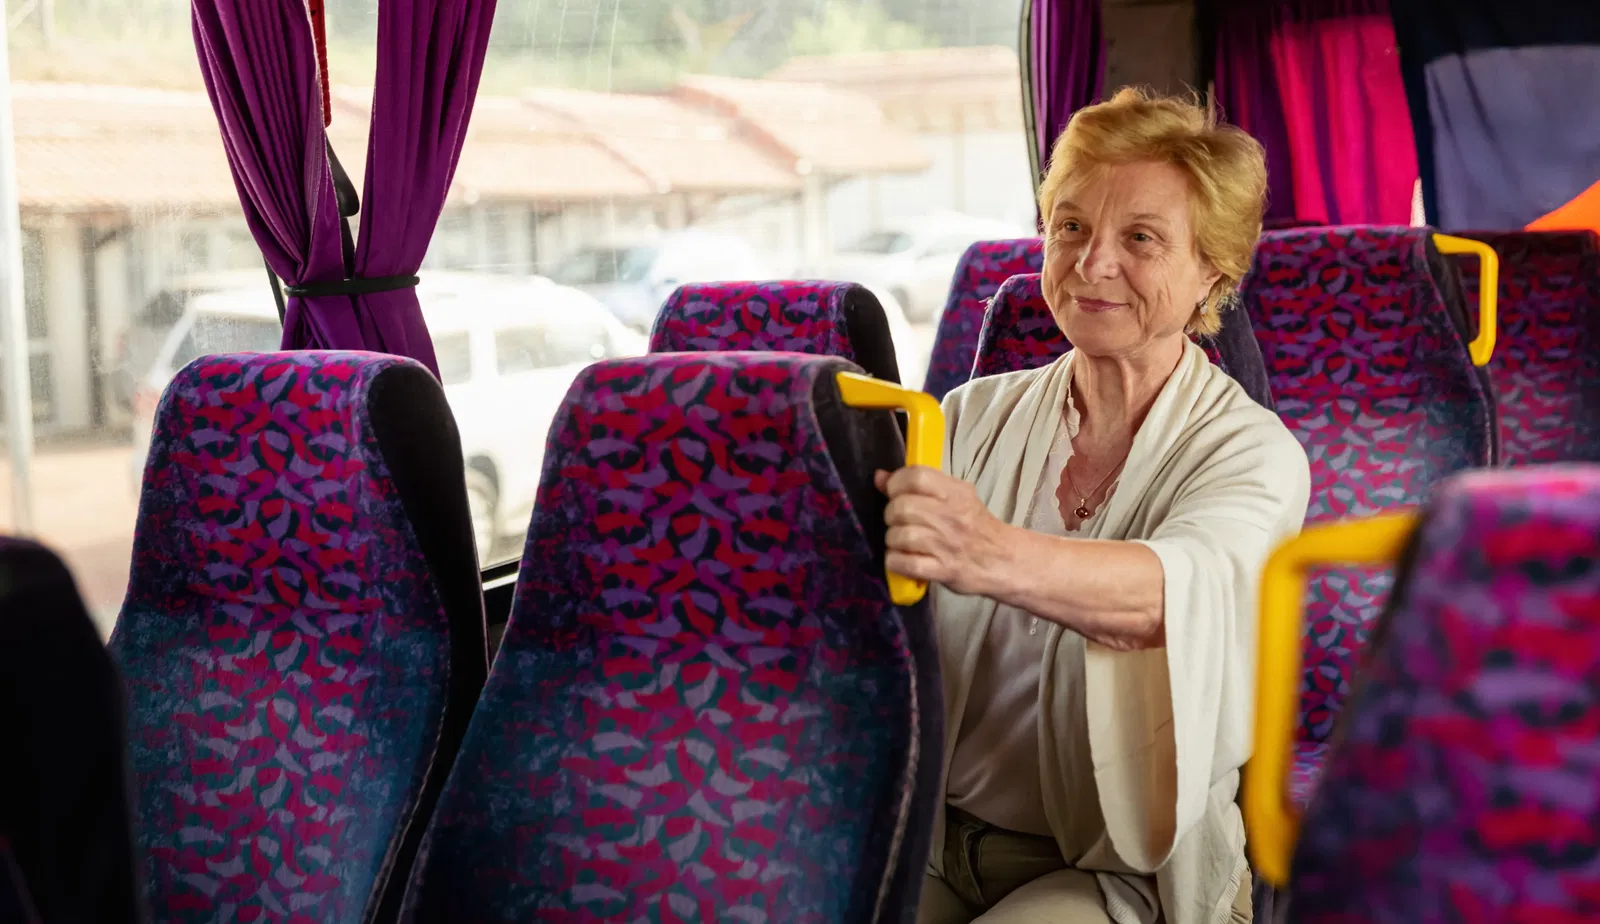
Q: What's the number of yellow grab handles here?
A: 3